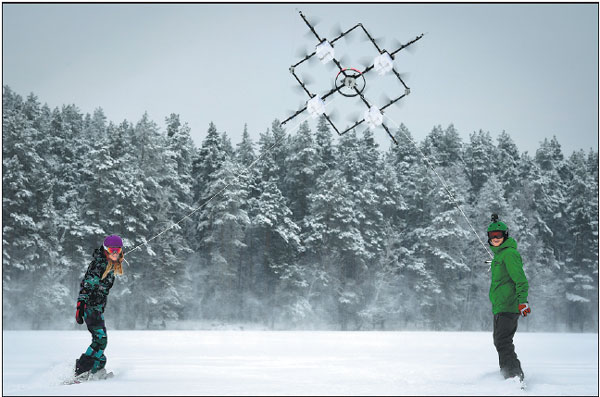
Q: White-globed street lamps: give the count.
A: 0